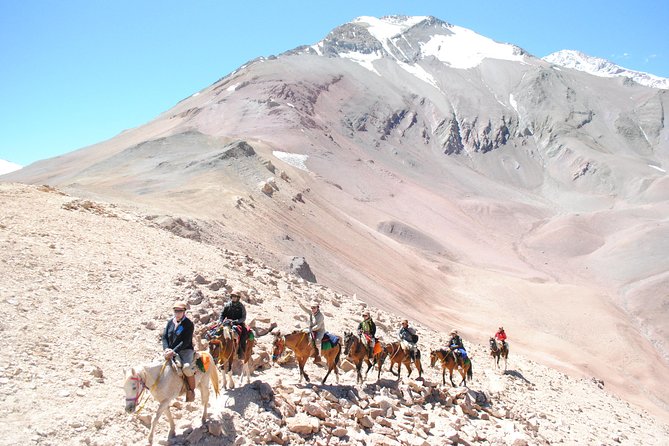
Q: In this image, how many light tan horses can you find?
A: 1